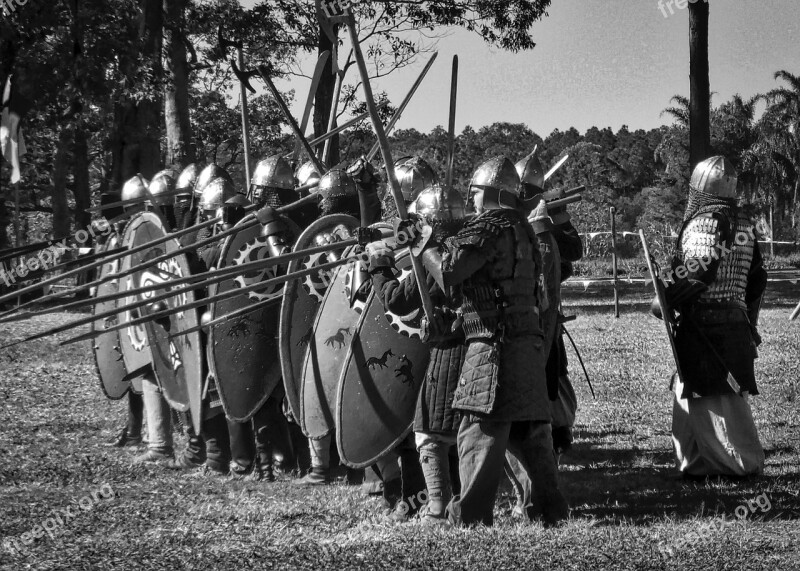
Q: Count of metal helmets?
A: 13